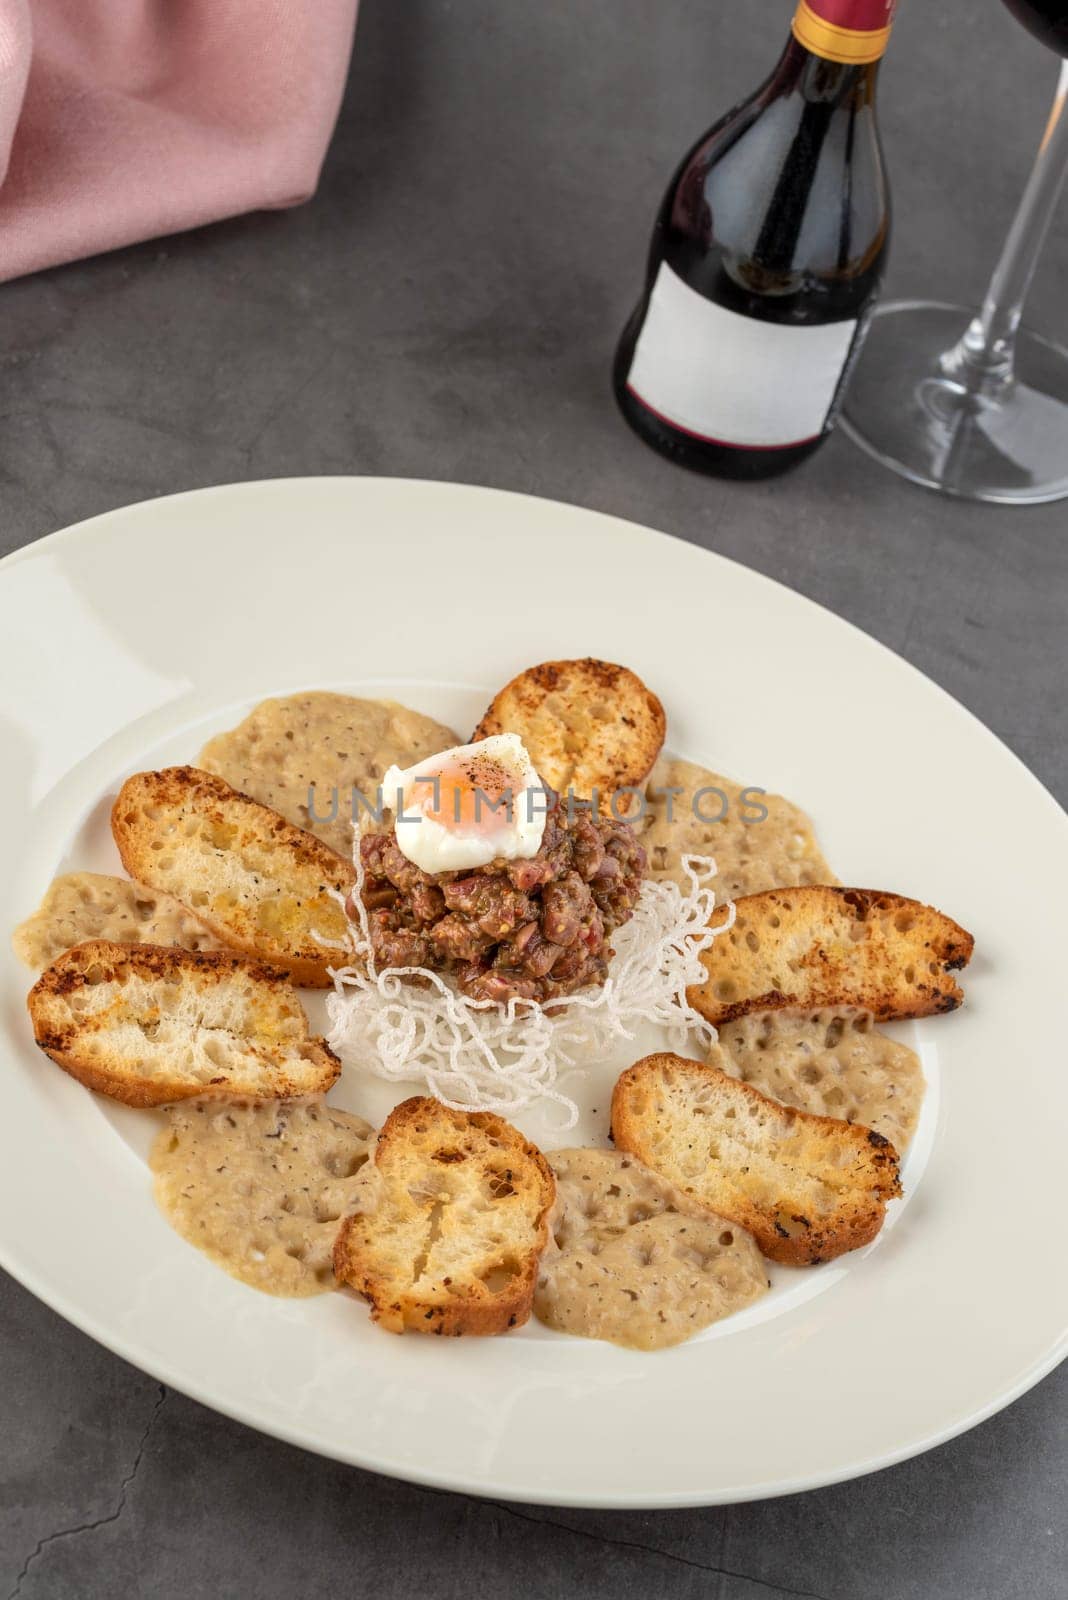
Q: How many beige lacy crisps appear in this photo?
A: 6